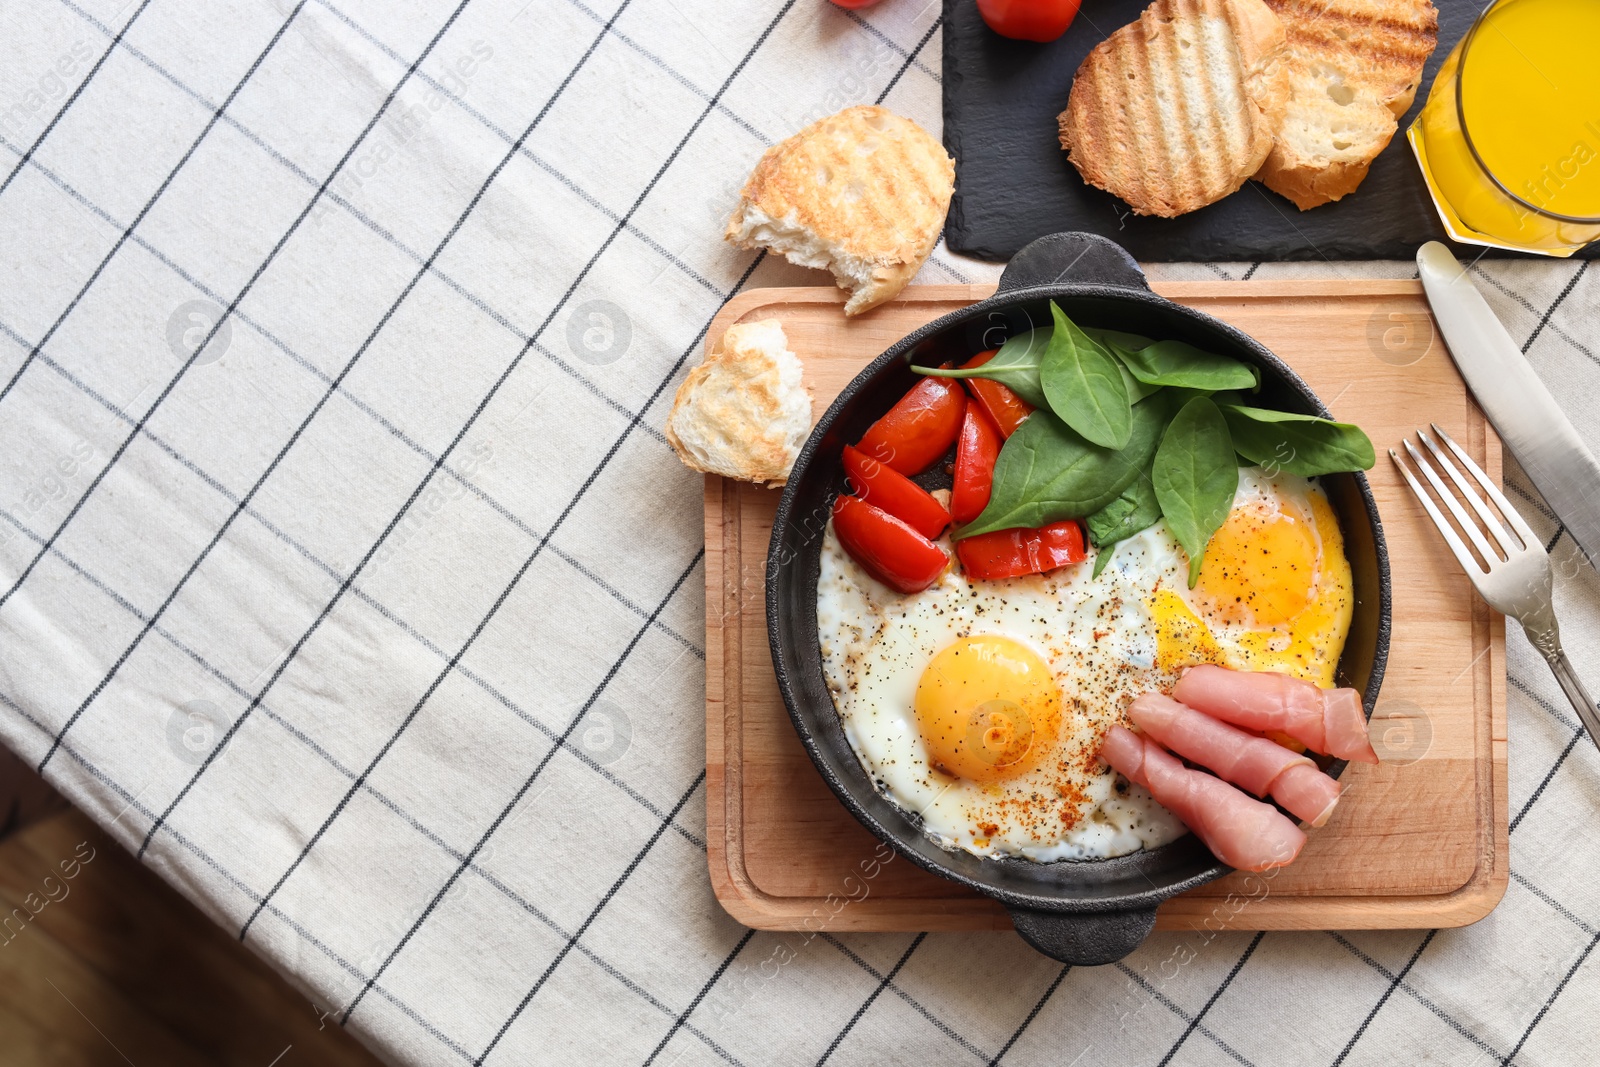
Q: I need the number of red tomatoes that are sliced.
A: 6